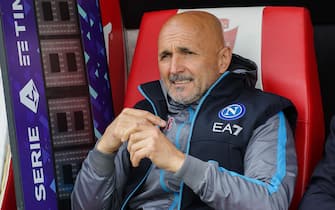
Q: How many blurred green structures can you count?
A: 0